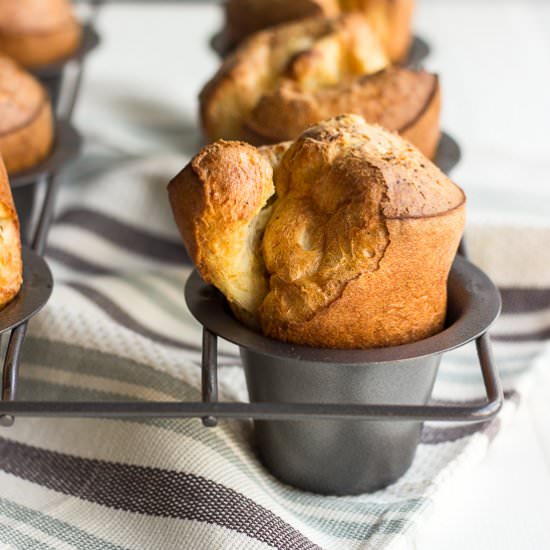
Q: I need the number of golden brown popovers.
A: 6